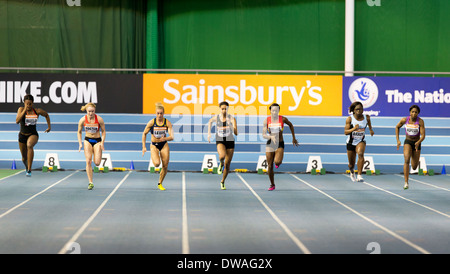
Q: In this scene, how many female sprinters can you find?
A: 7